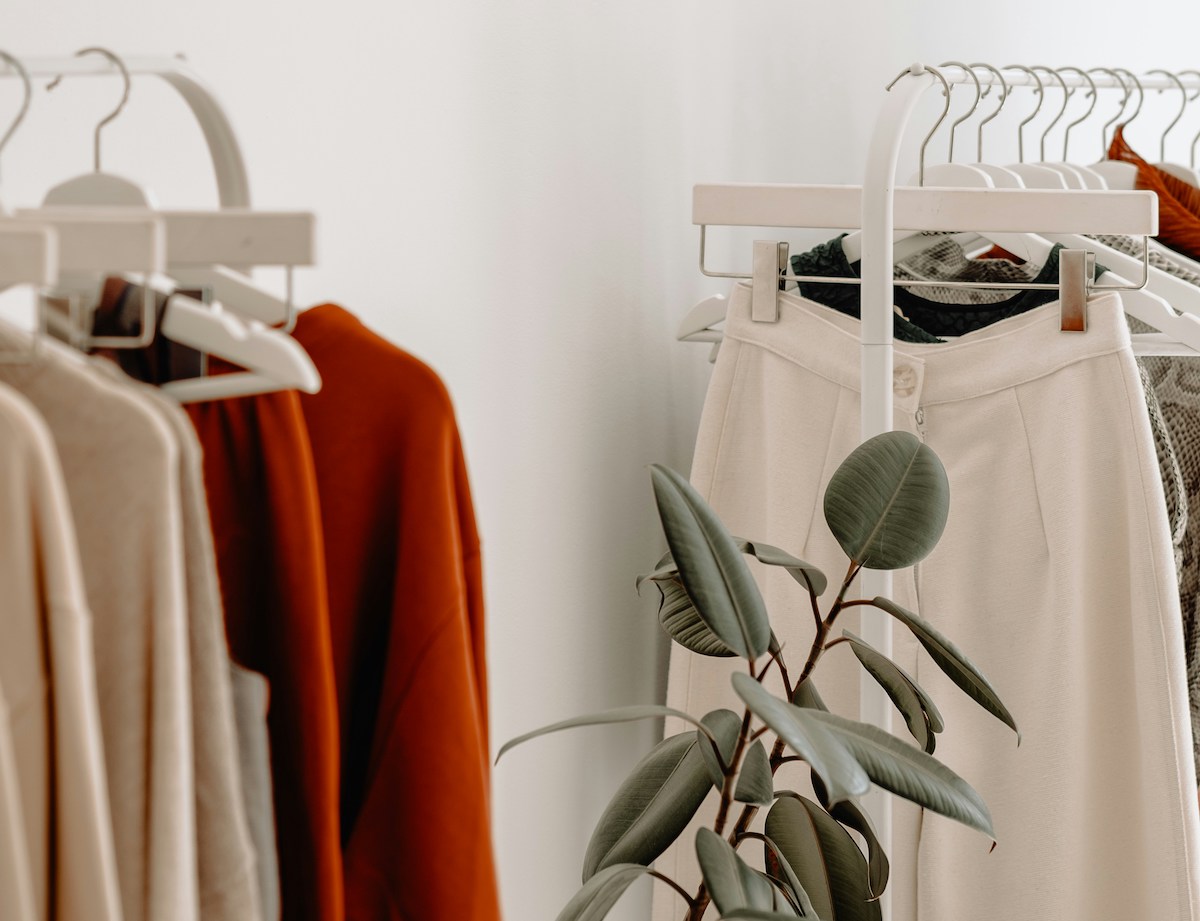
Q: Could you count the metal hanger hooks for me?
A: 12